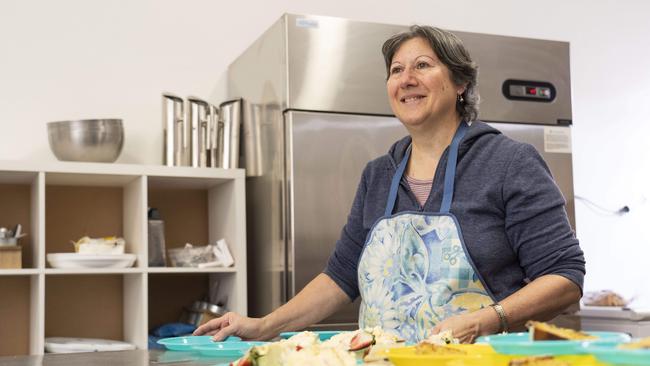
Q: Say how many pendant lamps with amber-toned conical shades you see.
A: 0